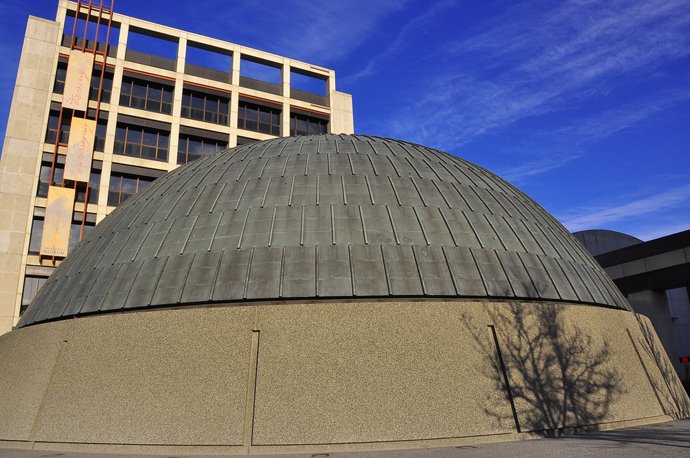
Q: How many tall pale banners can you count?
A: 3